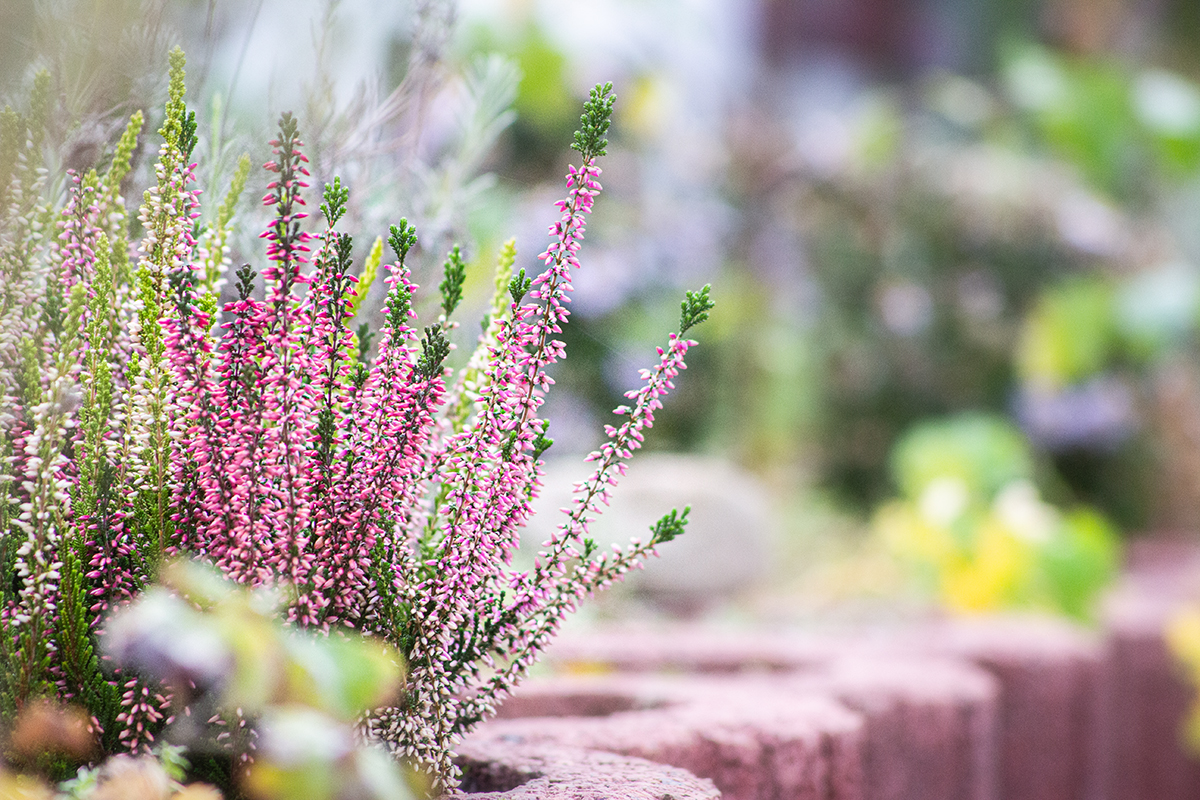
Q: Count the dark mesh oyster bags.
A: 0